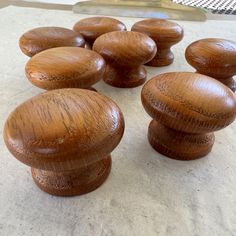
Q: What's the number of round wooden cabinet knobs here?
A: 8